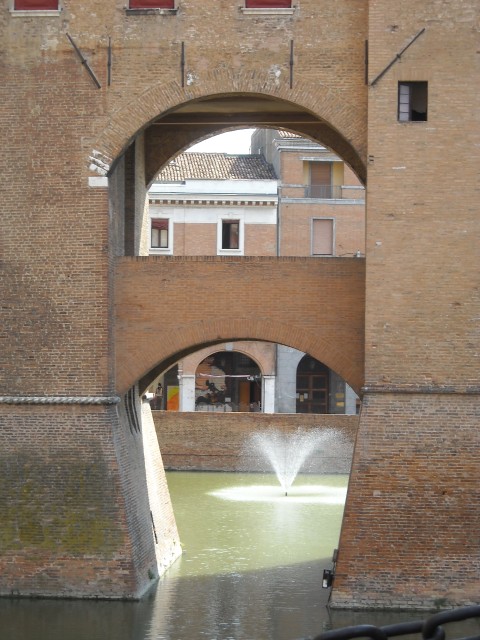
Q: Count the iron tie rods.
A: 6